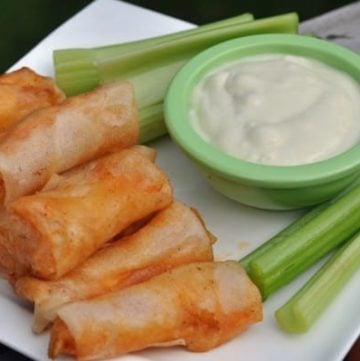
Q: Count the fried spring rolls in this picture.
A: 5